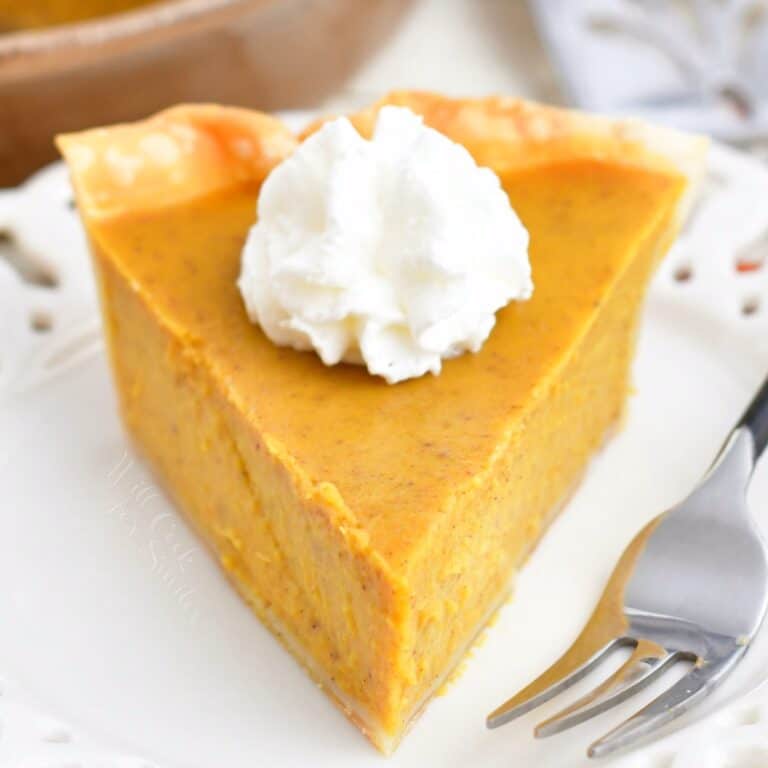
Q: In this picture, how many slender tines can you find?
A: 3